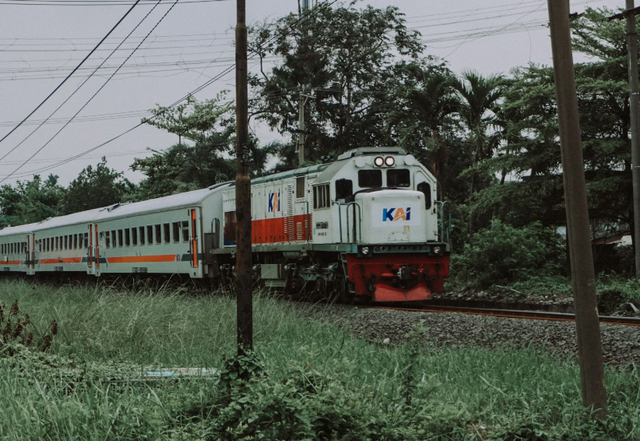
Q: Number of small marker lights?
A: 2